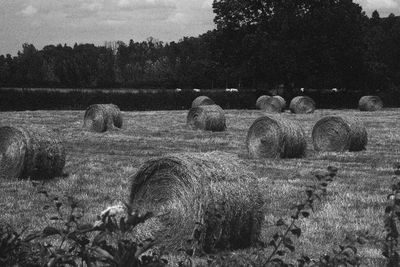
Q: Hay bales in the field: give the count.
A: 11